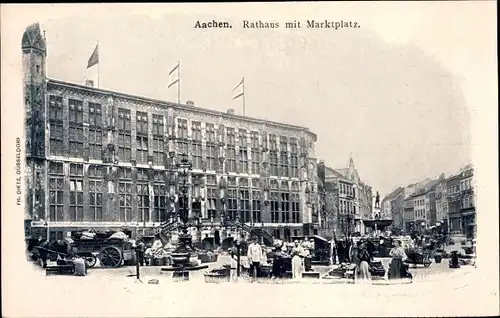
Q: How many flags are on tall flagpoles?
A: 3